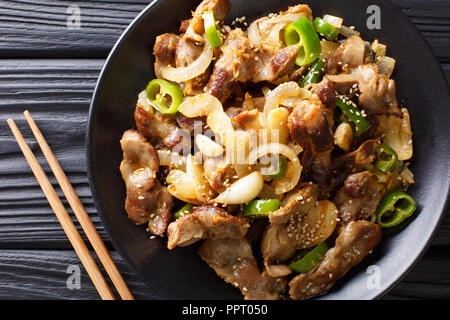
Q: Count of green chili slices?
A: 12